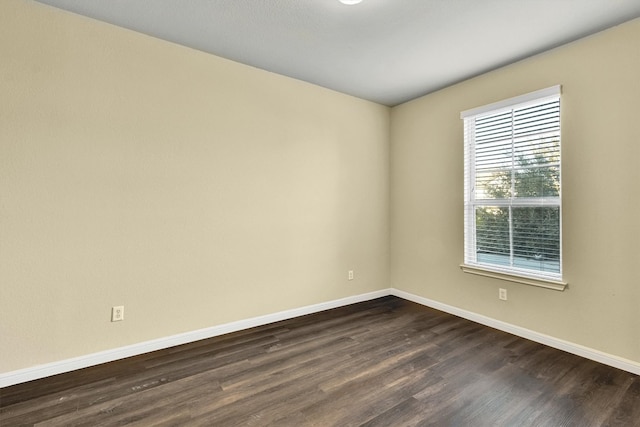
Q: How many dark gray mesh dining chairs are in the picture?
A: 0